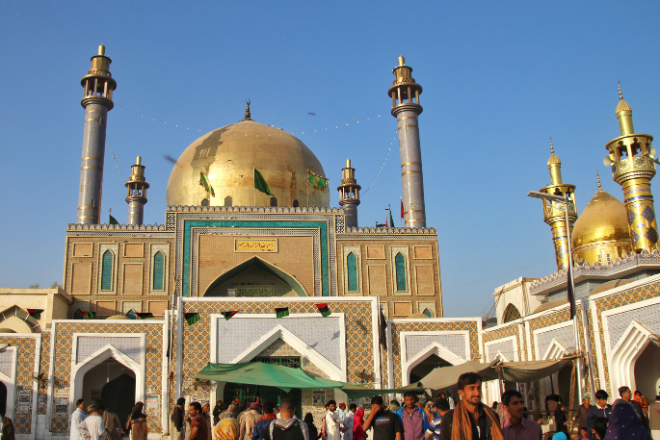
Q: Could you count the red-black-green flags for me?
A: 7